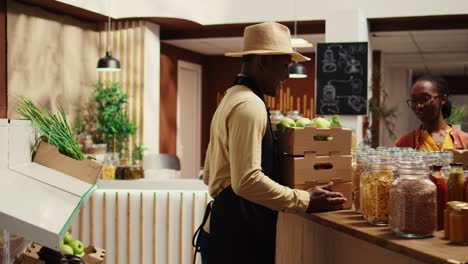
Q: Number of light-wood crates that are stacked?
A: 3